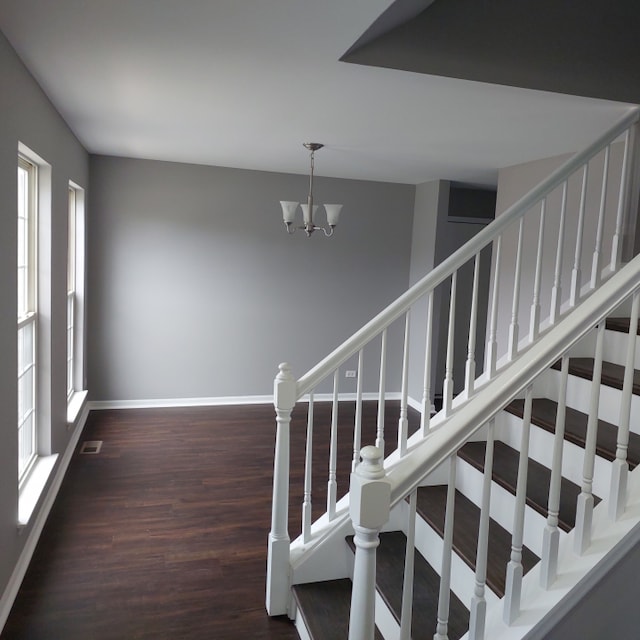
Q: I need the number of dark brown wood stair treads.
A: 7